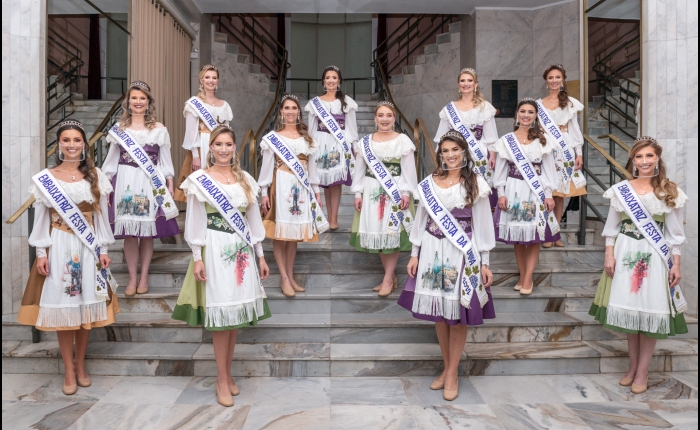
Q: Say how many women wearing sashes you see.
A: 12